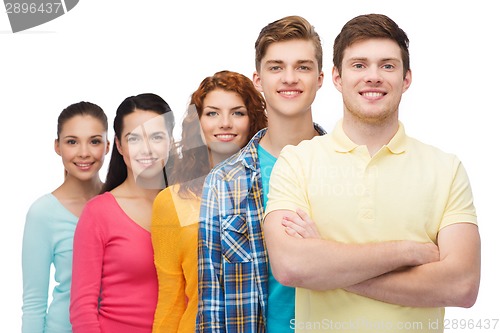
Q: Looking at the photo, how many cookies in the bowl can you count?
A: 0